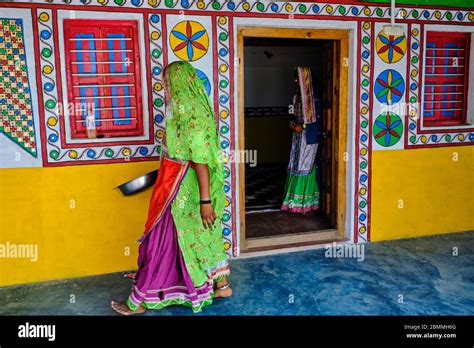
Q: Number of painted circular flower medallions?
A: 5